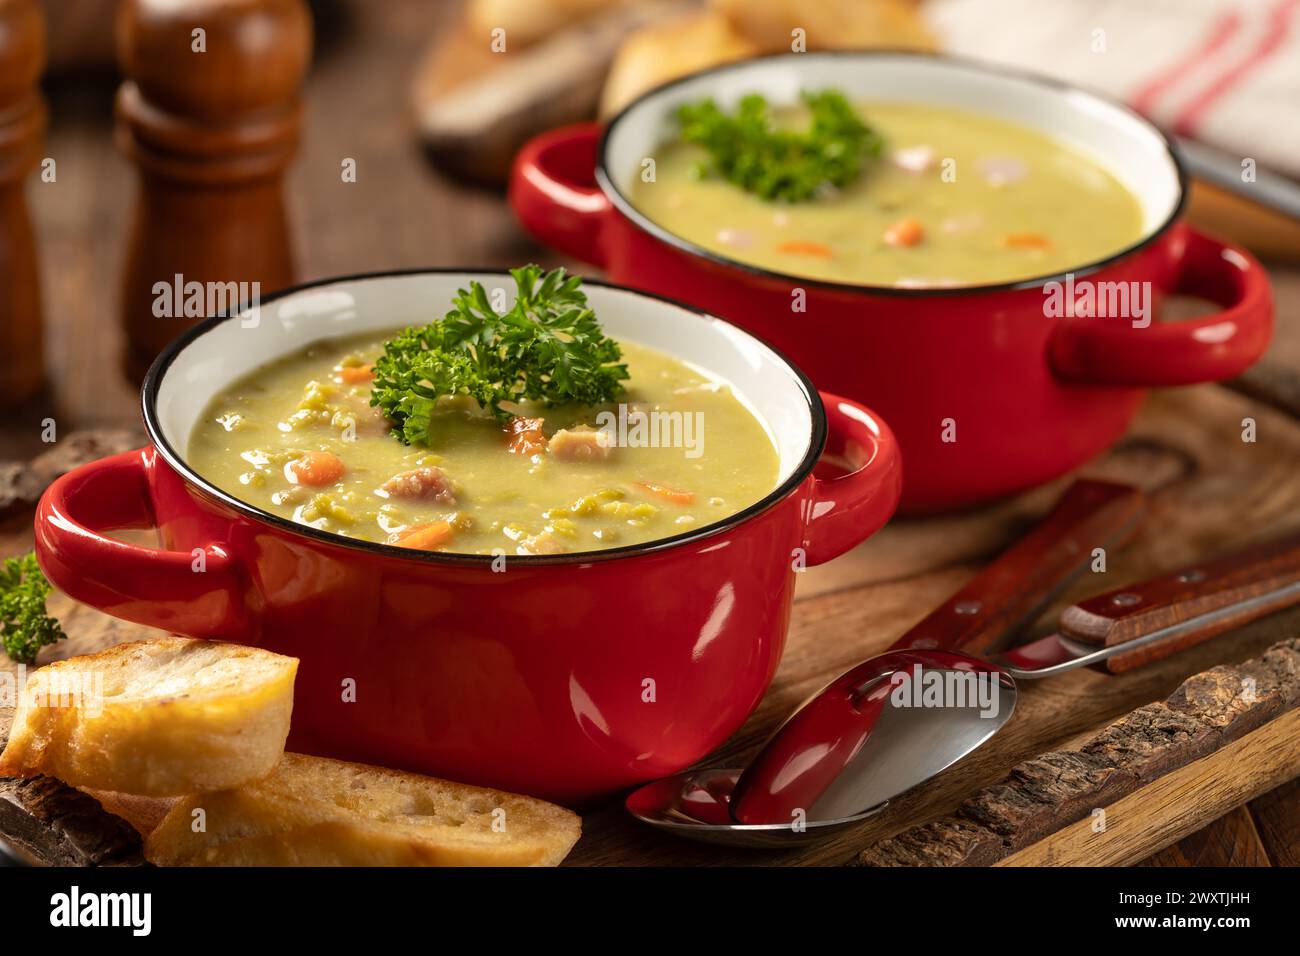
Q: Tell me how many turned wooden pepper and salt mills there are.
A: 2